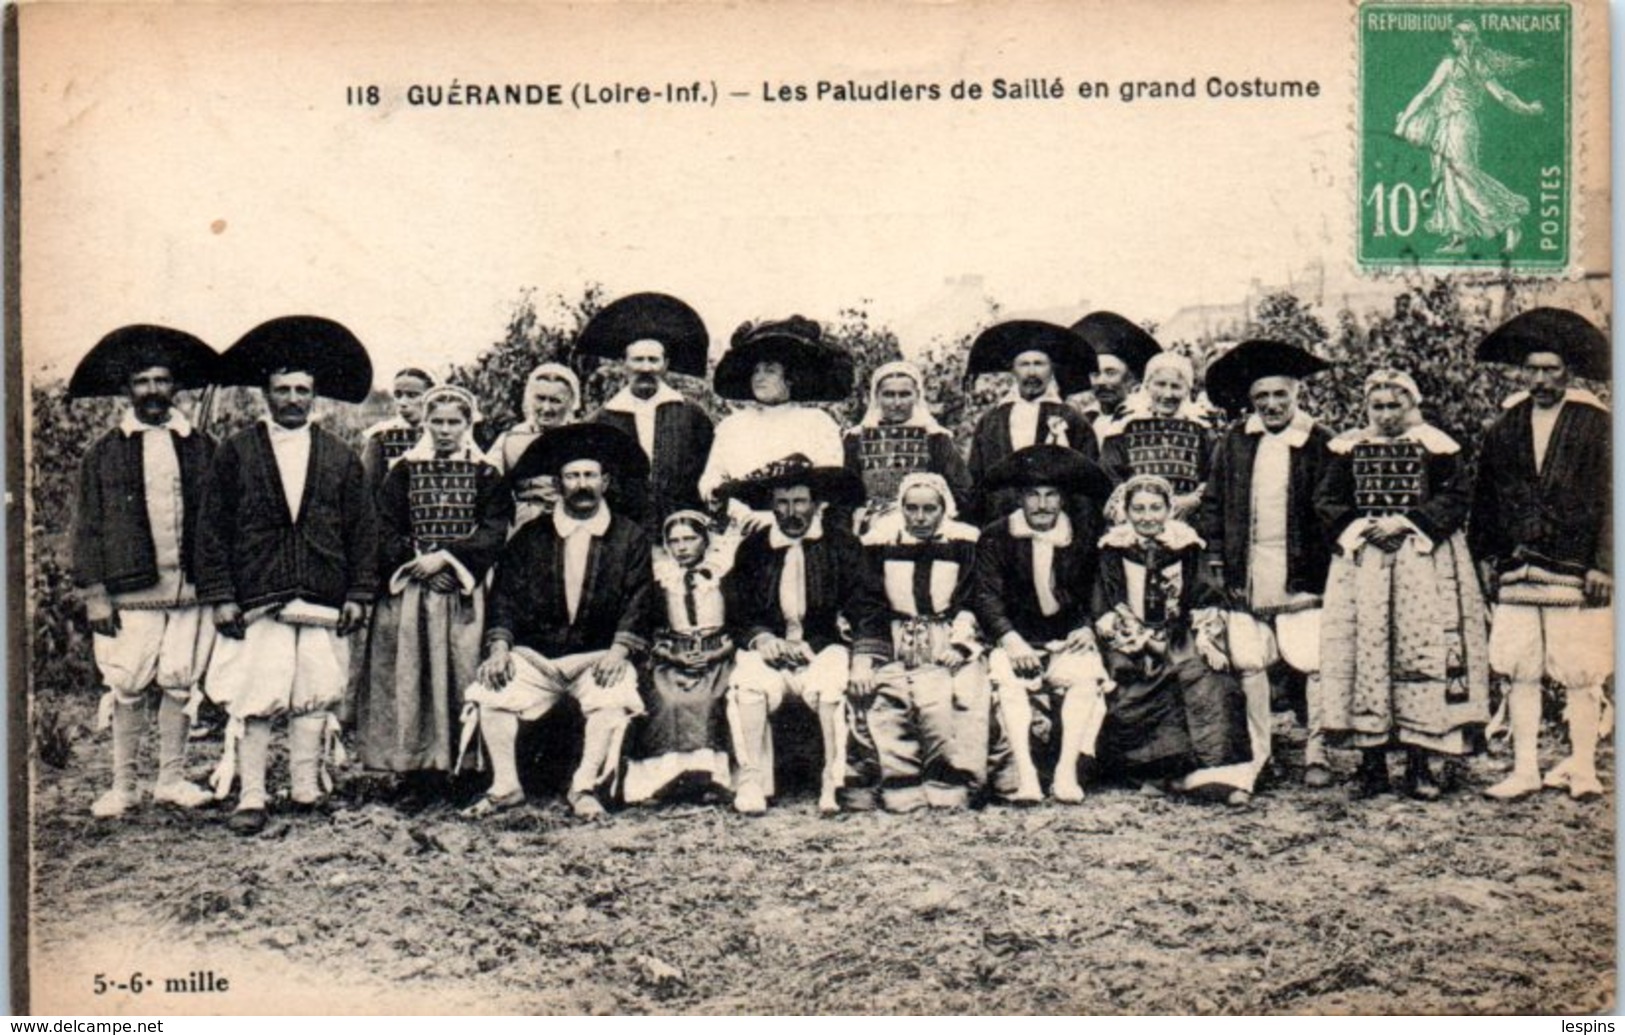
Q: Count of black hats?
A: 11